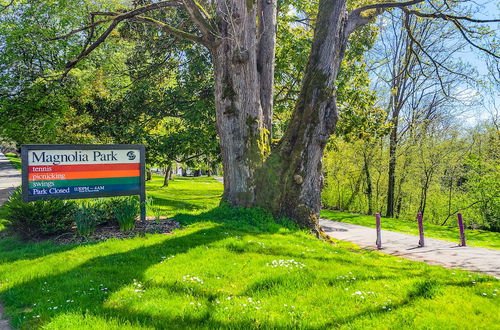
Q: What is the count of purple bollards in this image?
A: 3